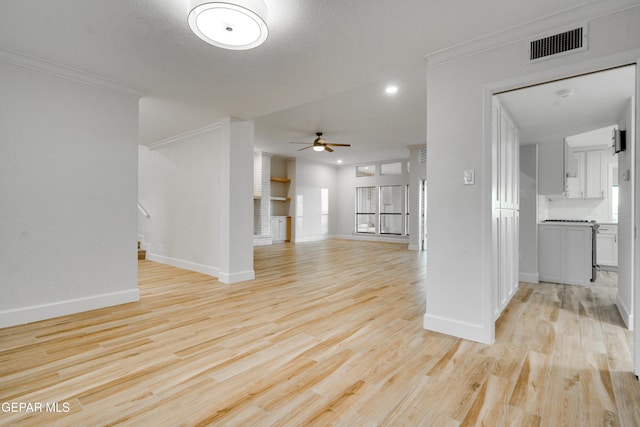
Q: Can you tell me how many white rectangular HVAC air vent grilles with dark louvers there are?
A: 1